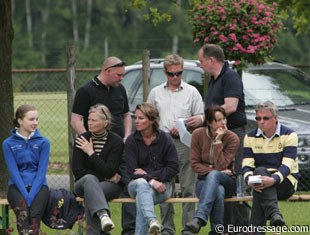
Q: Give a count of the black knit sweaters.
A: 1